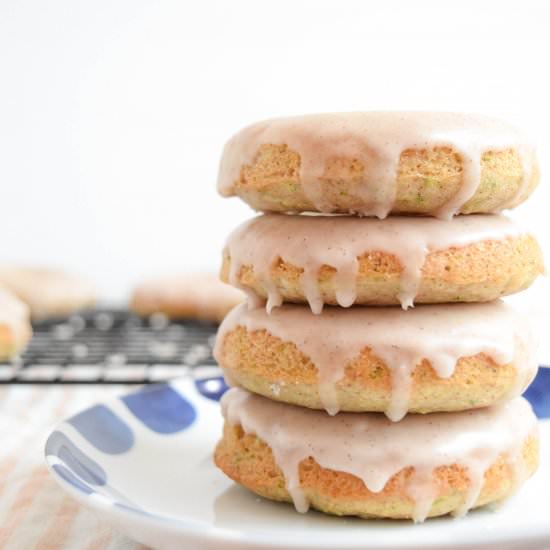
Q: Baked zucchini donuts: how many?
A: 7